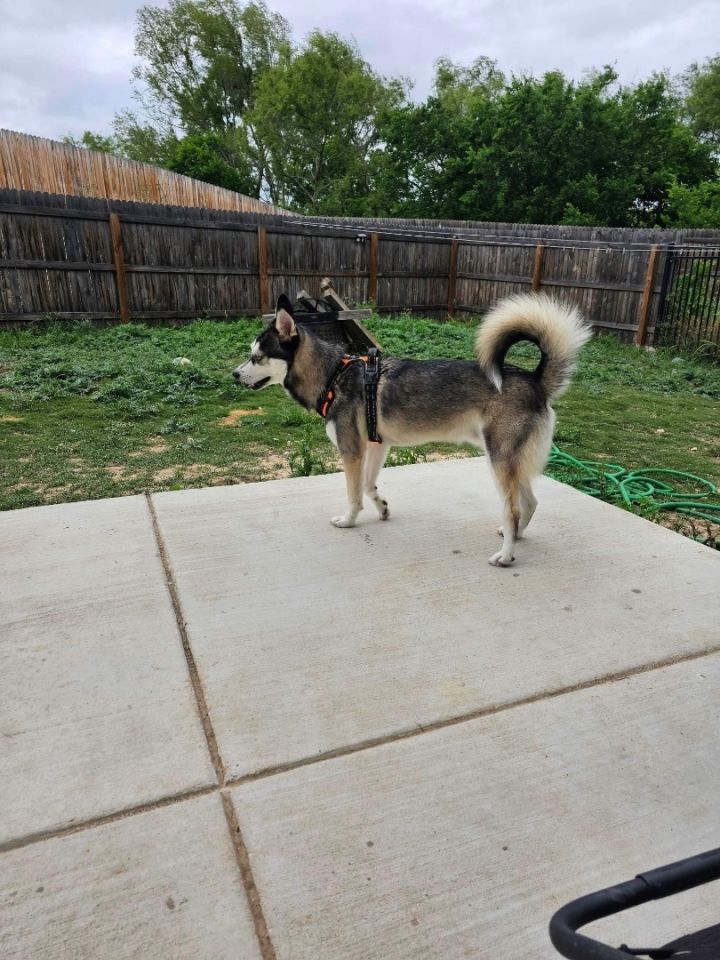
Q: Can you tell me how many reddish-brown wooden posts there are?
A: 6